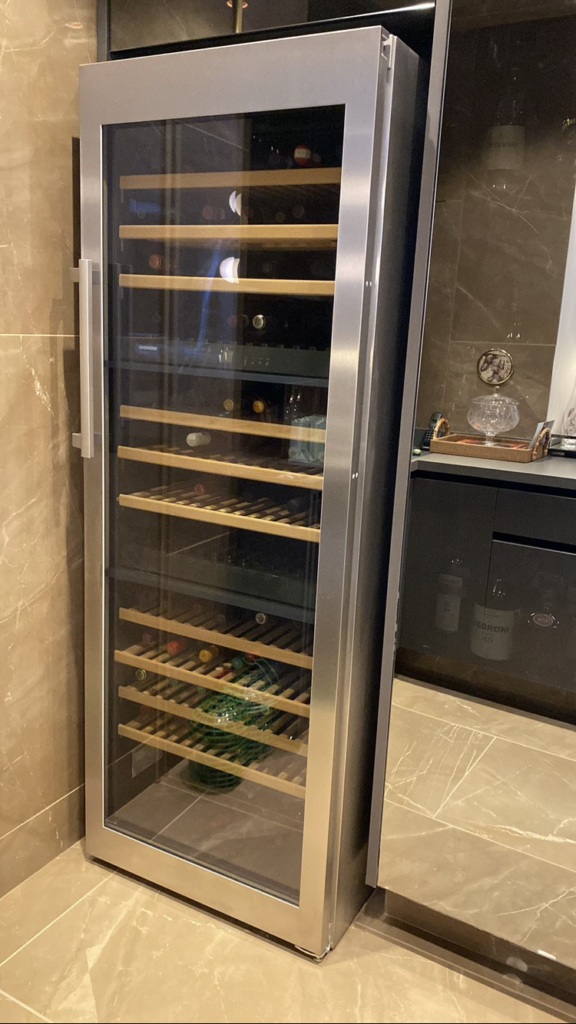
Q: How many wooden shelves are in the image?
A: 10